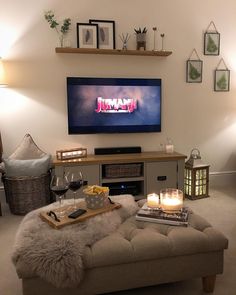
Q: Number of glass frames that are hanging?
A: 3